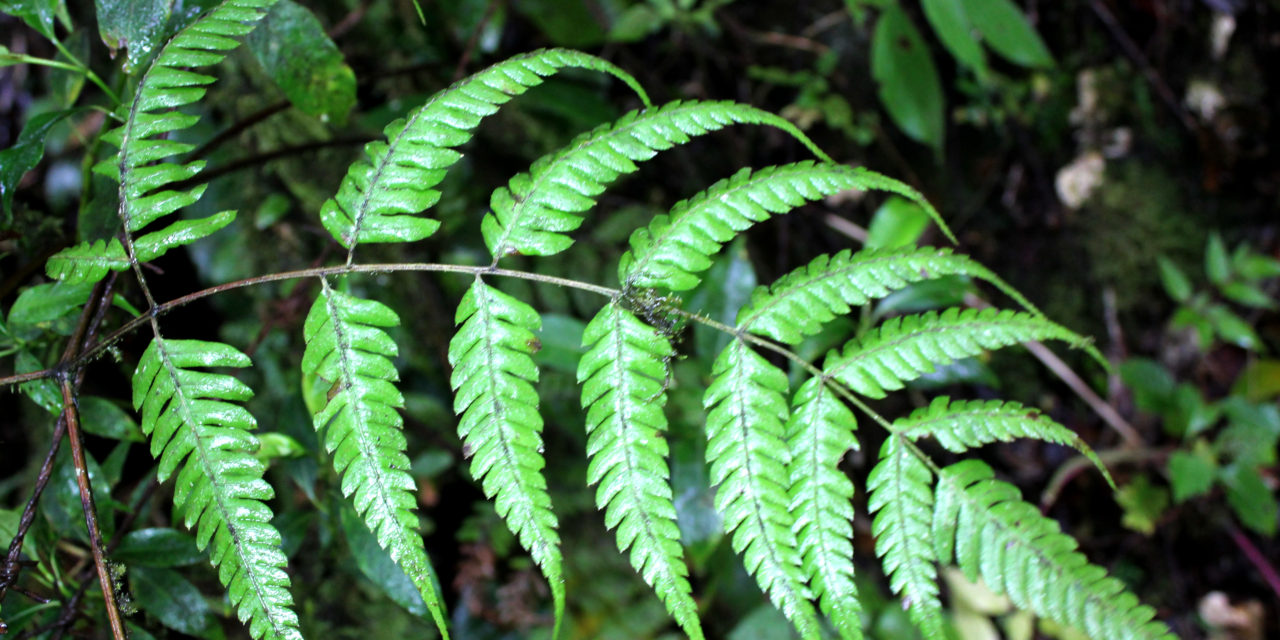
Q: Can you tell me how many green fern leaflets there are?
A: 15